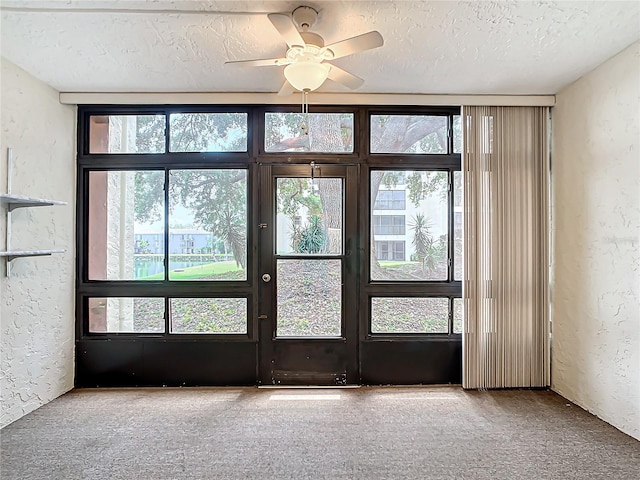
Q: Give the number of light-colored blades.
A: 5